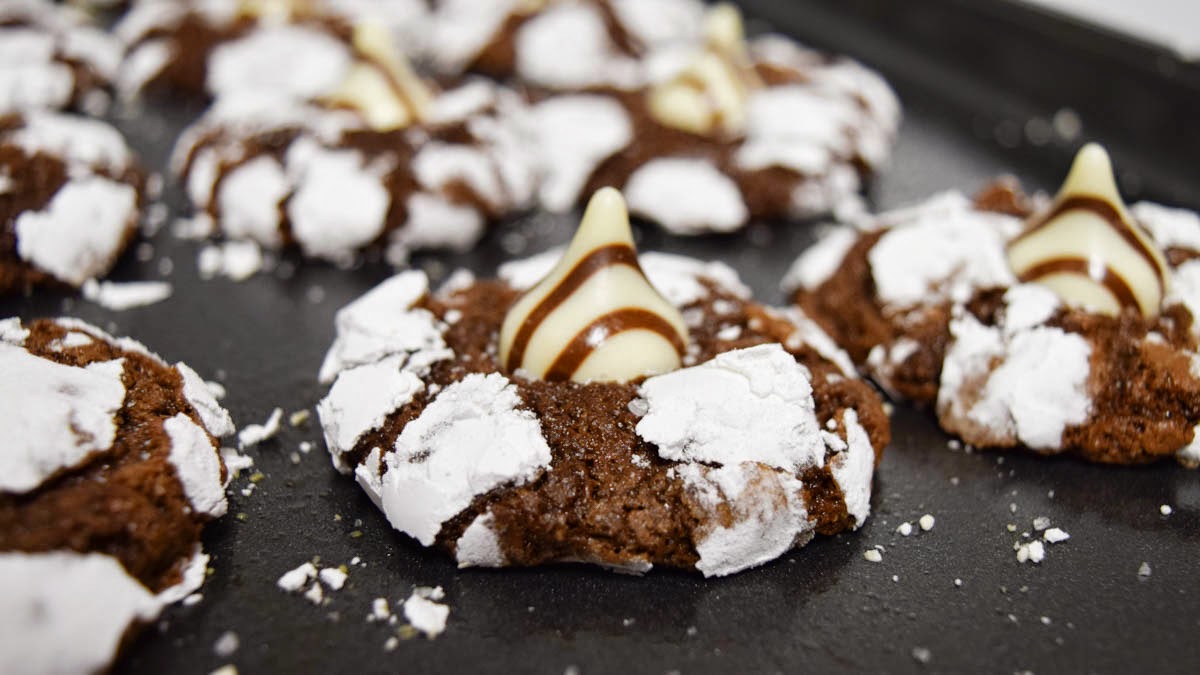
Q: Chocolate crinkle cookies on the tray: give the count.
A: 9